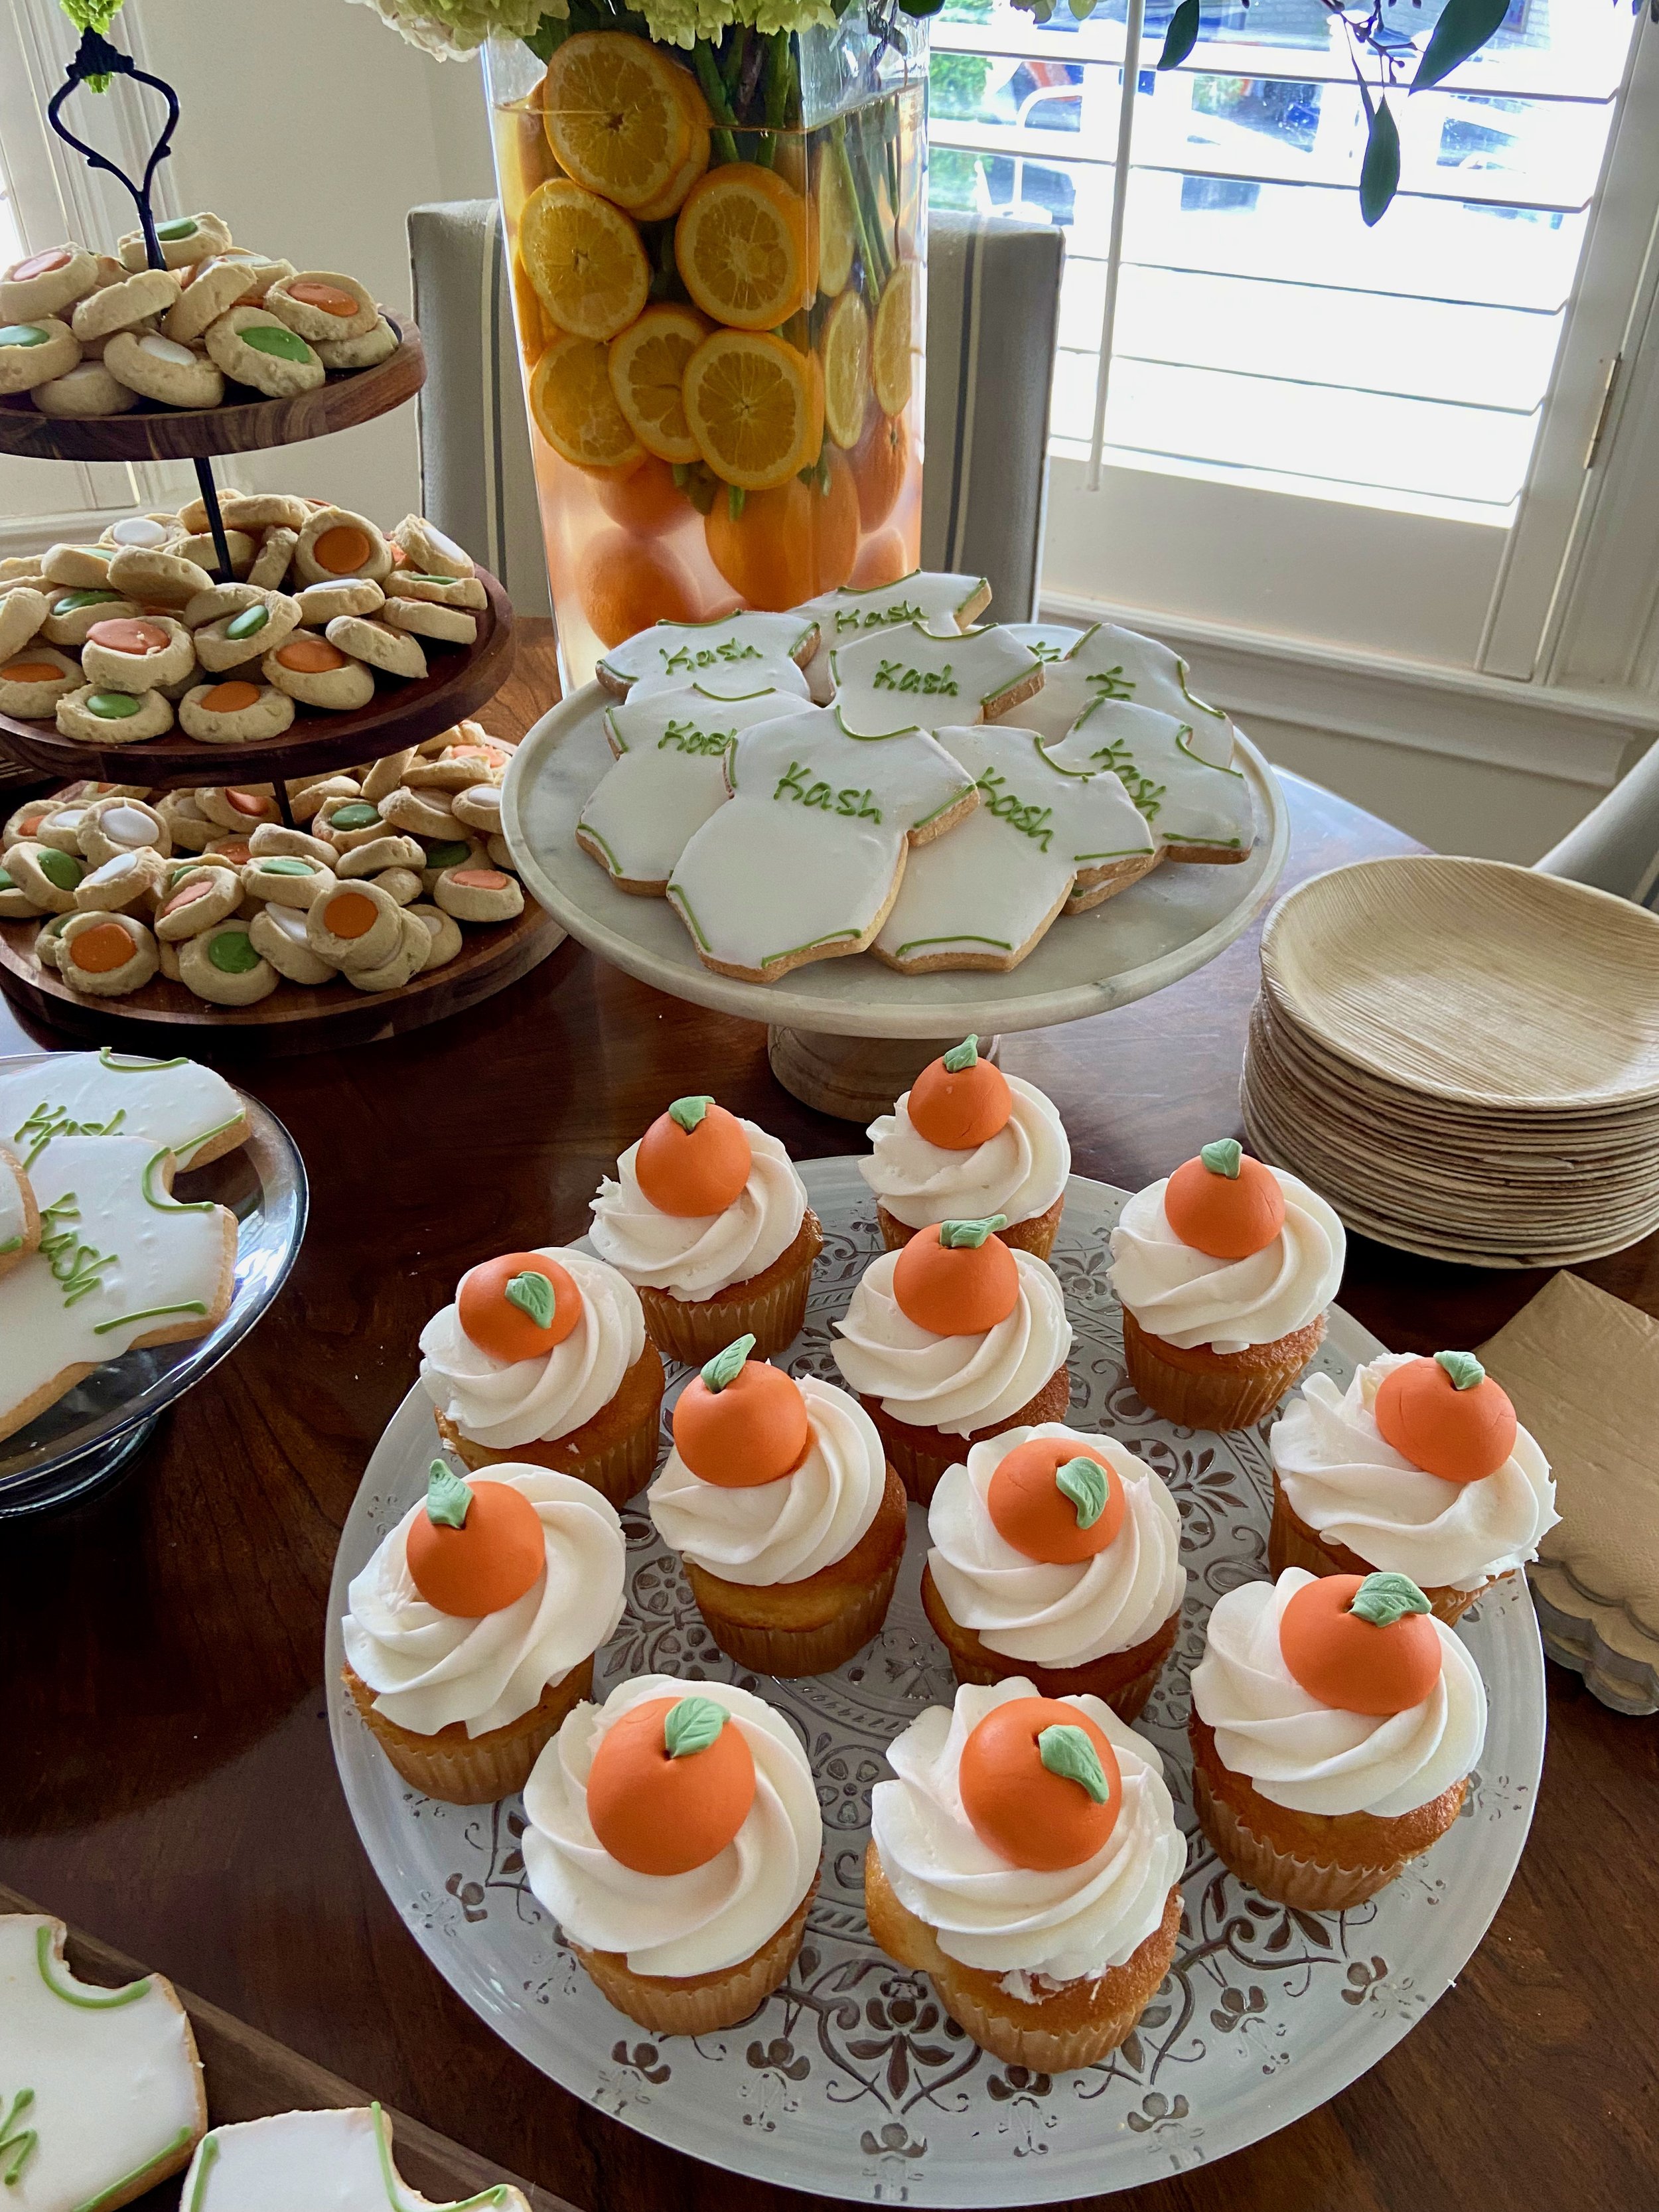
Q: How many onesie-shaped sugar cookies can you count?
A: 14